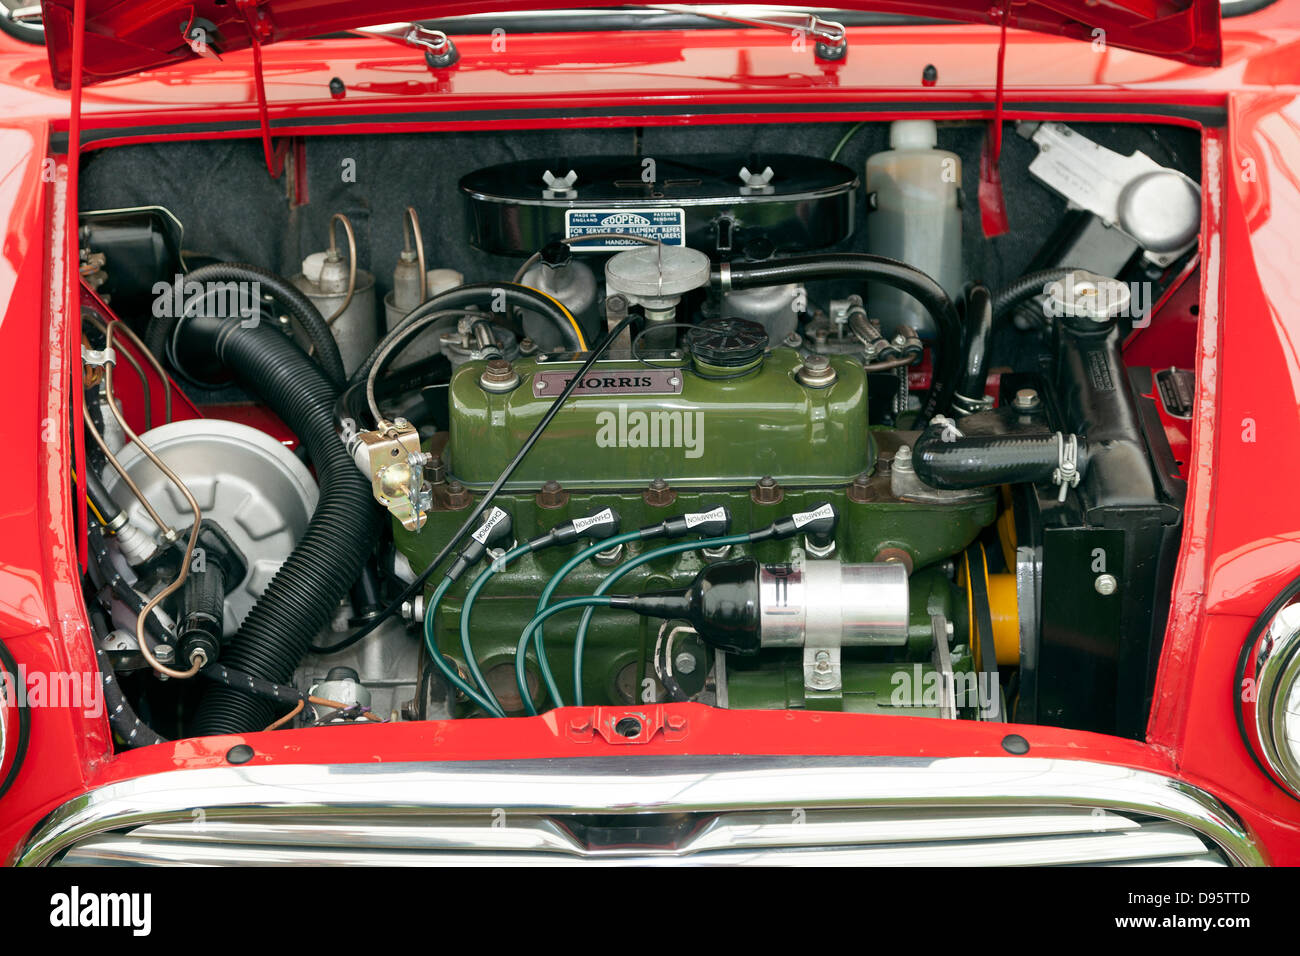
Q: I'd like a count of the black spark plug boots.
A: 4